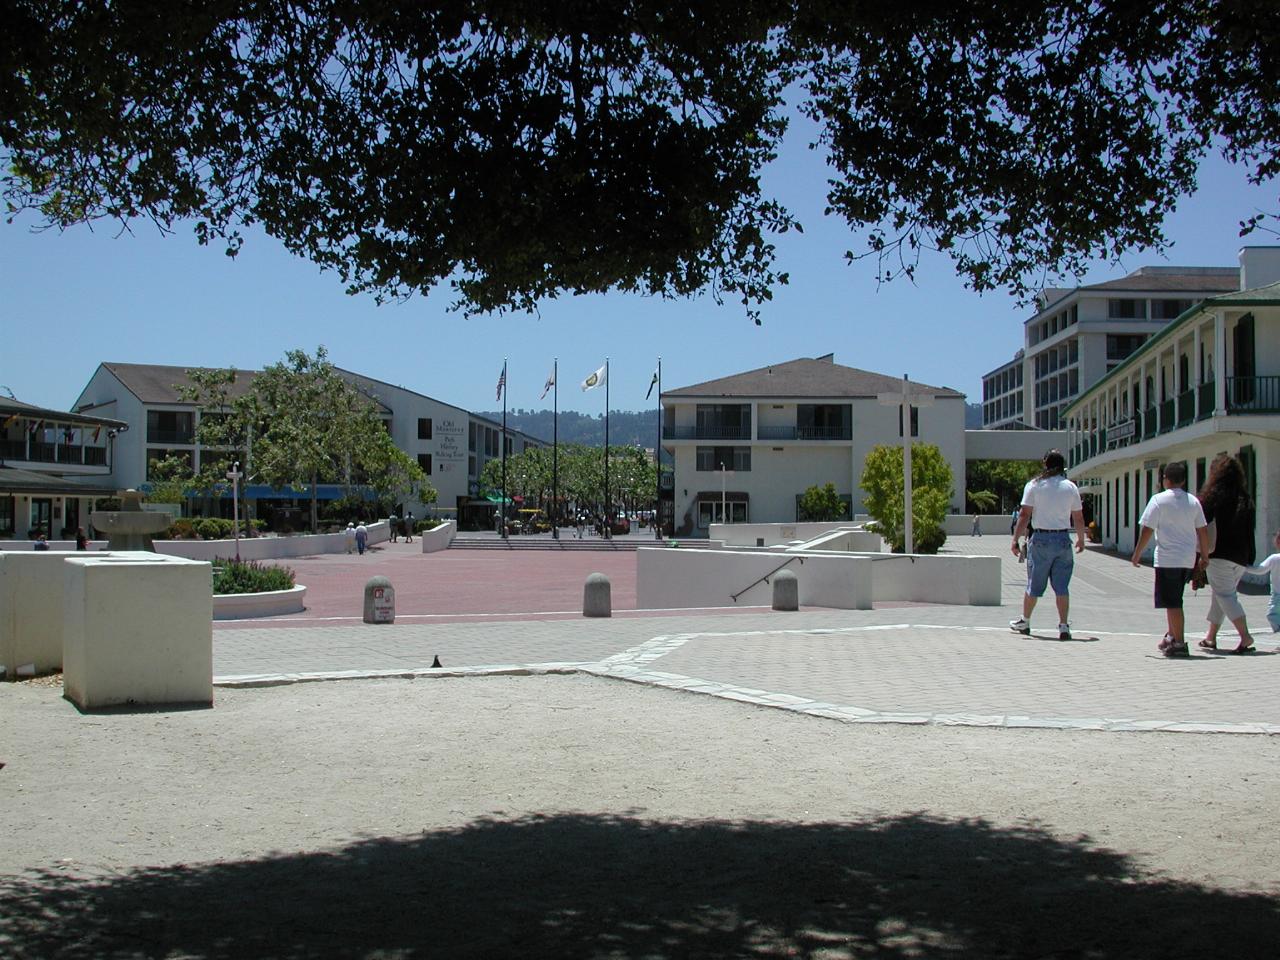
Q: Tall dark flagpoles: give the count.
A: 4